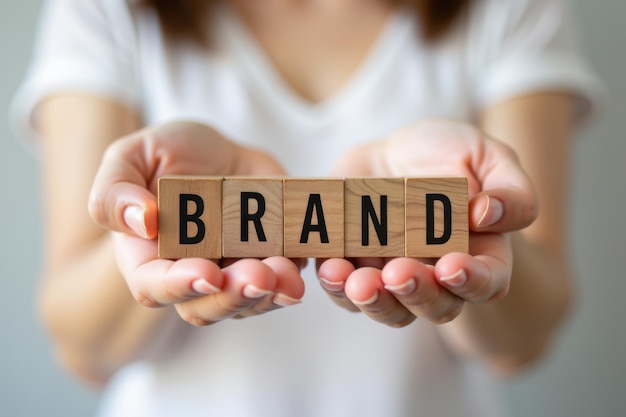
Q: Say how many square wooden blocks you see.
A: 5